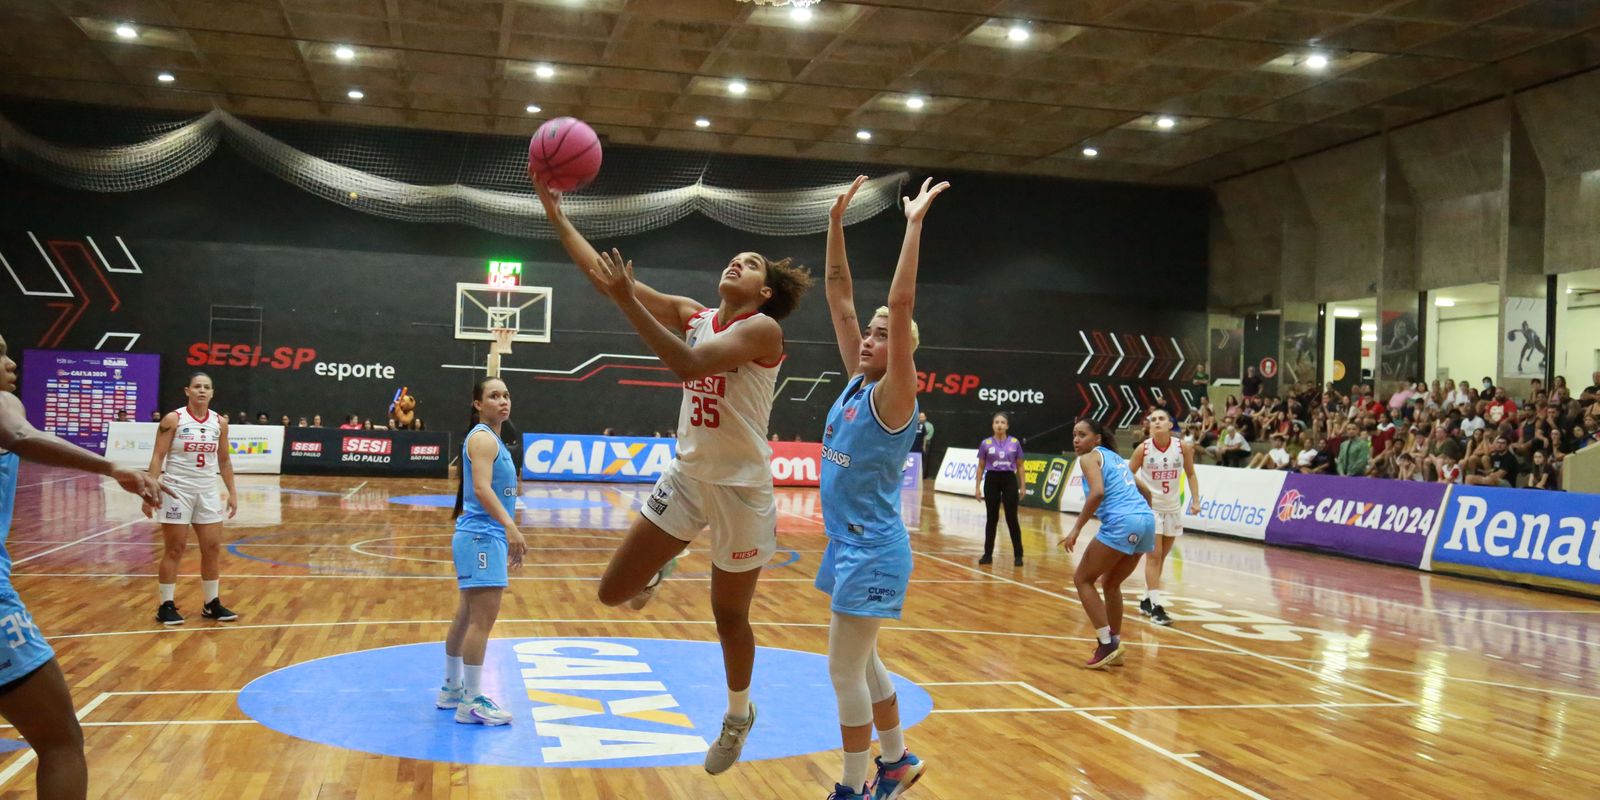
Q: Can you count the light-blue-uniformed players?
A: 4